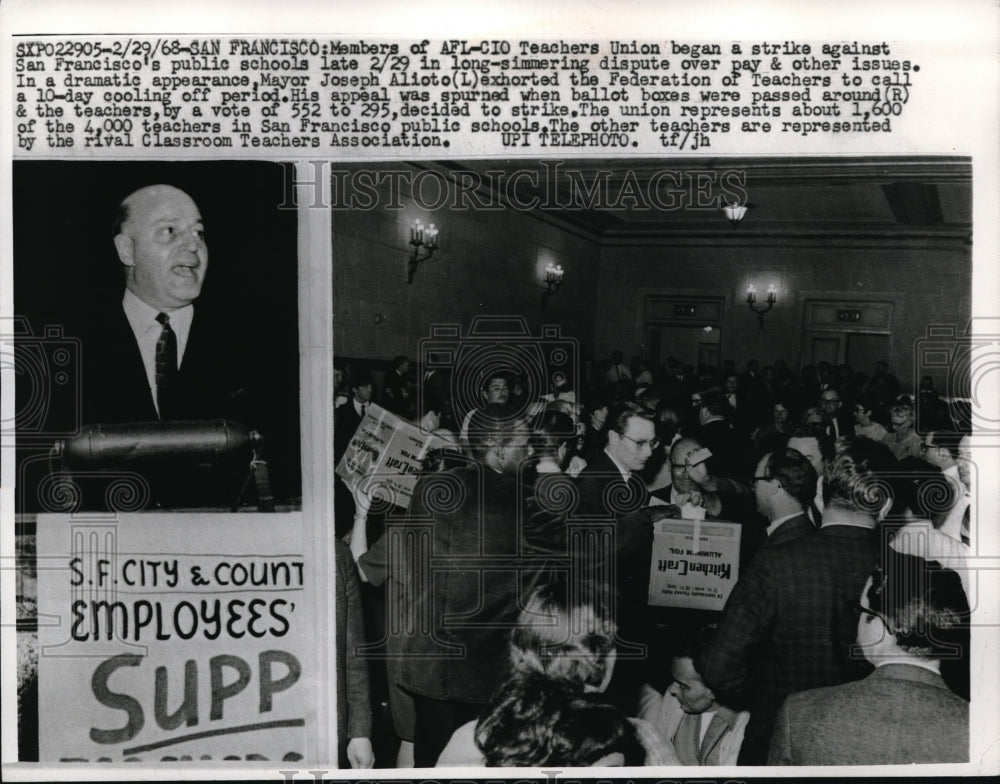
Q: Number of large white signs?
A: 1